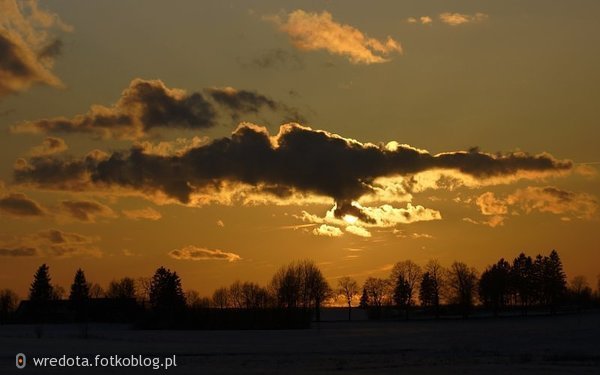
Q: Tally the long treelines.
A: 1